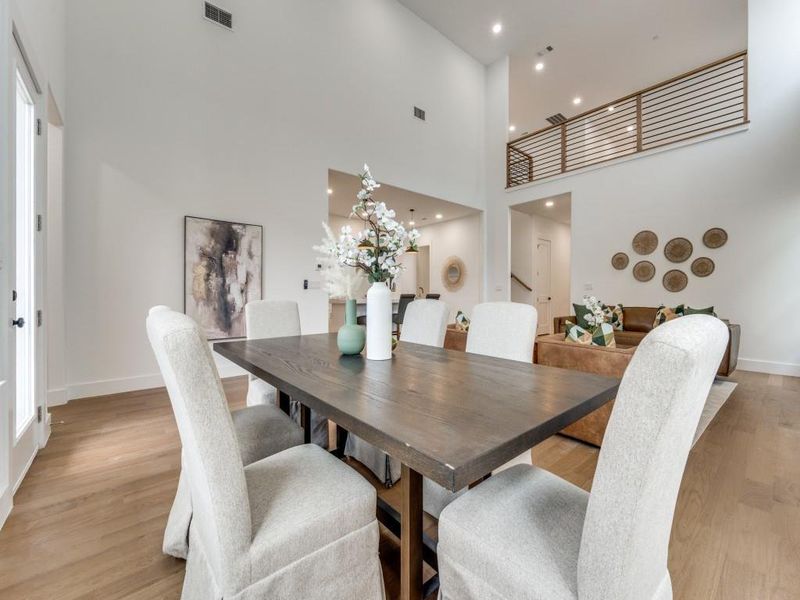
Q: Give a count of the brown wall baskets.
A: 7